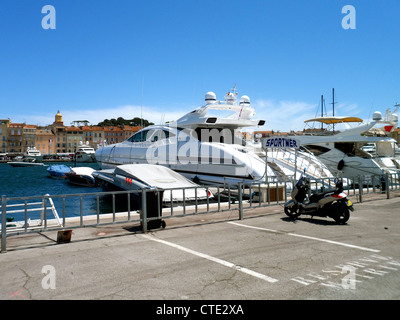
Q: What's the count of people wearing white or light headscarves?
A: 0